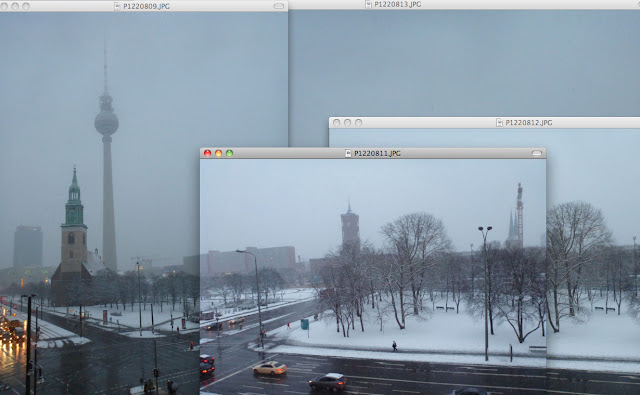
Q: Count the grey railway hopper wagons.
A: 0